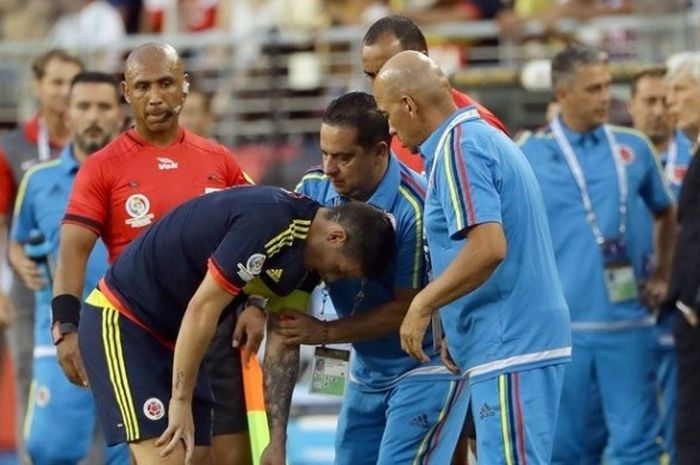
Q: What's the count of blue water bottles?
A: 1